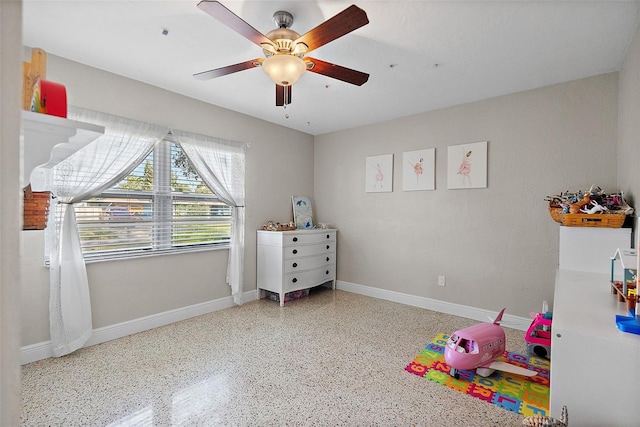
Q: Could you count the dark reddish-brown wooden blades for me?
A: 5